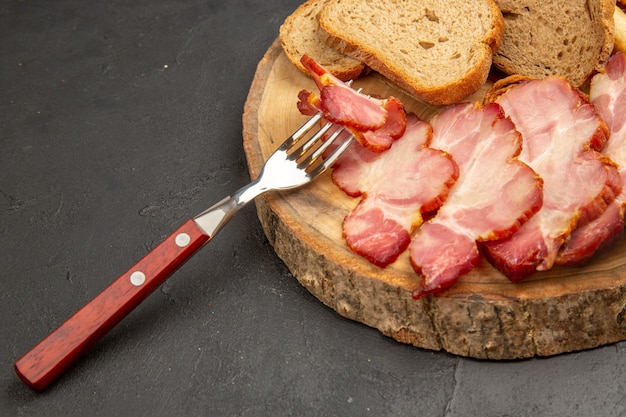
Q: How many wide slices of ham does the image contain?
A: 4